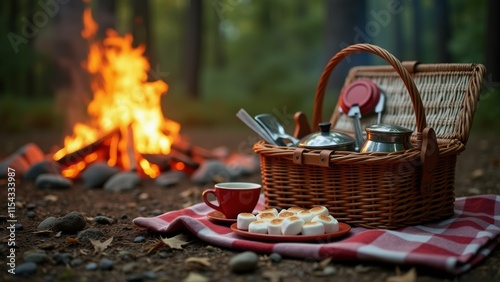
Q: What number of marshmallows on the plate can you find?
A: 12